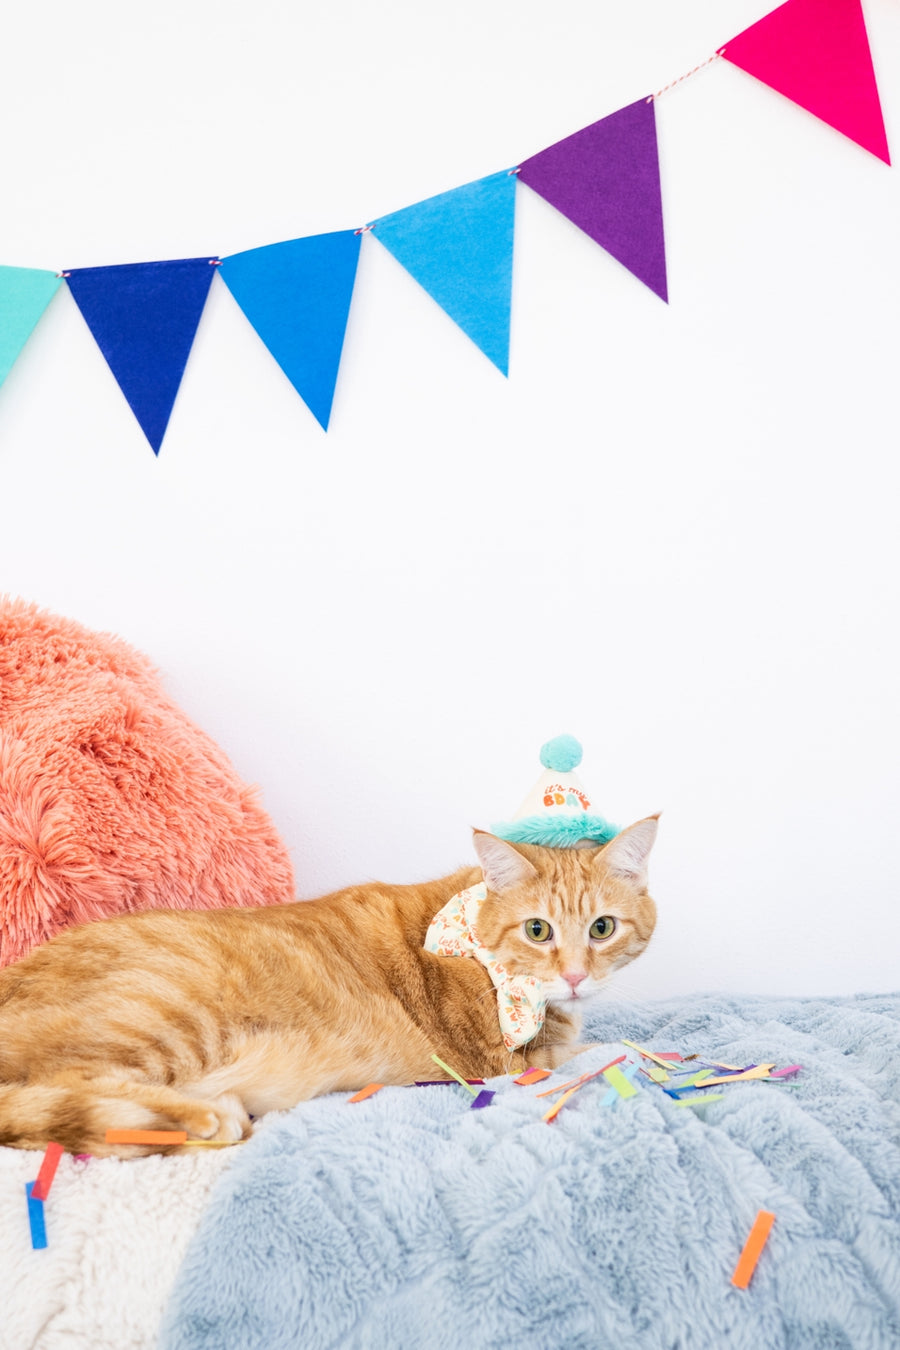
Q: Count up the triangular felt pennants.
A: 6